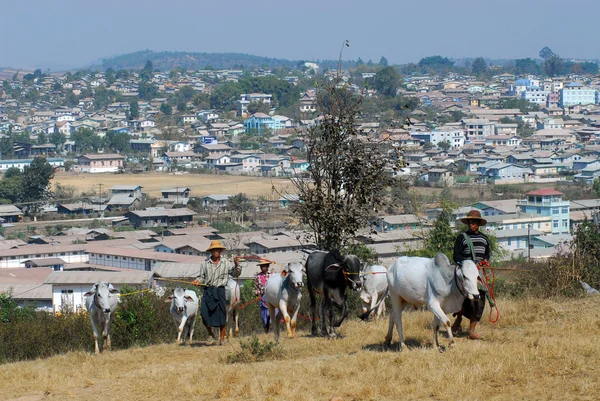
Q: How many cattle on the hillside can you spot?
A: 7